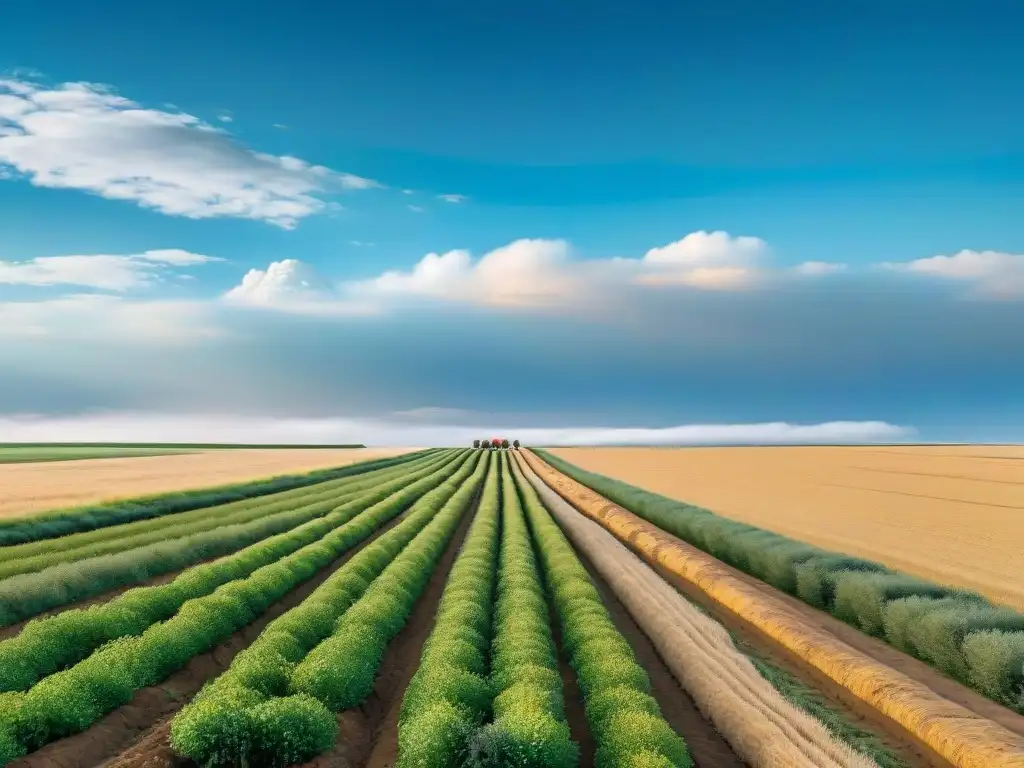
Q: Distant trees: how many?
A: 5